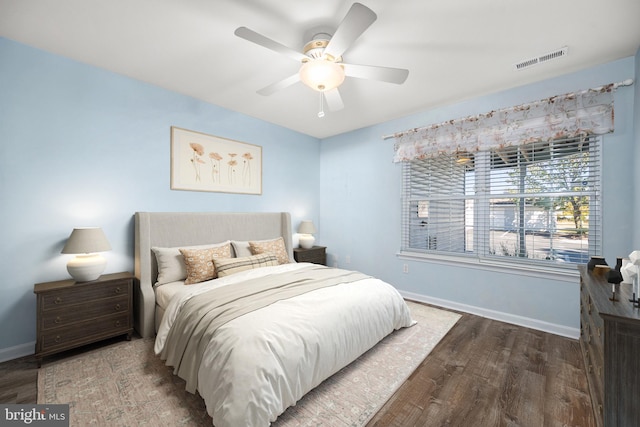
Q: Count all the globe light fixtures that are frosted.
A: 1